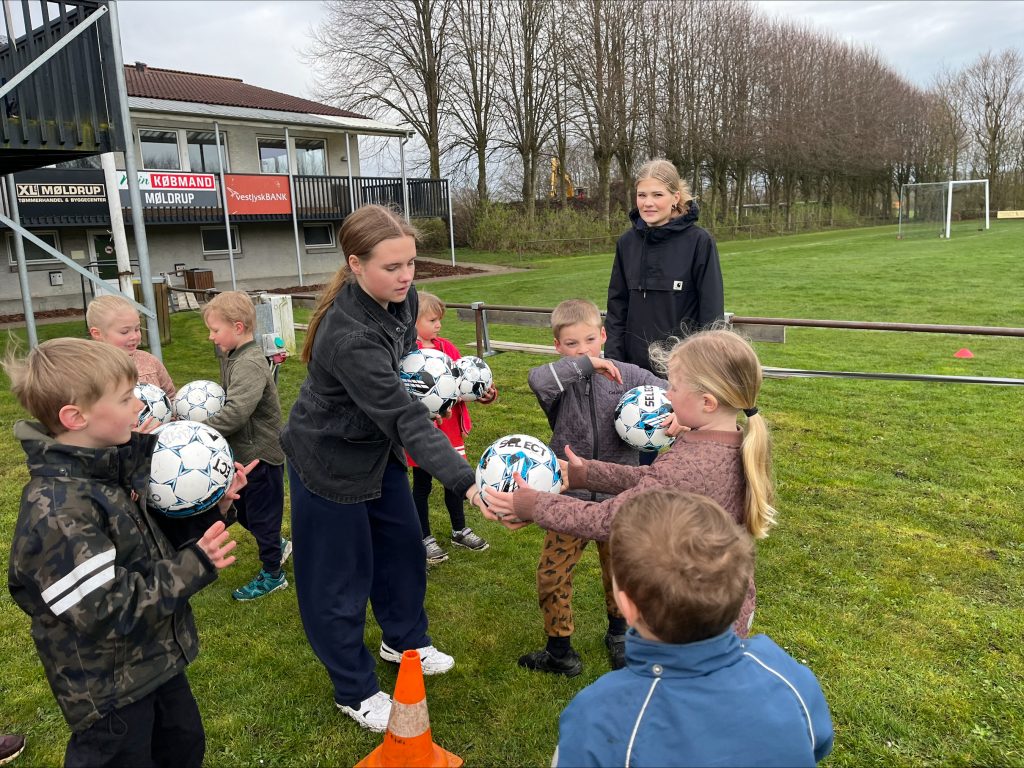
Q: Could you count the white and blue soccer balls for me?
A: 7